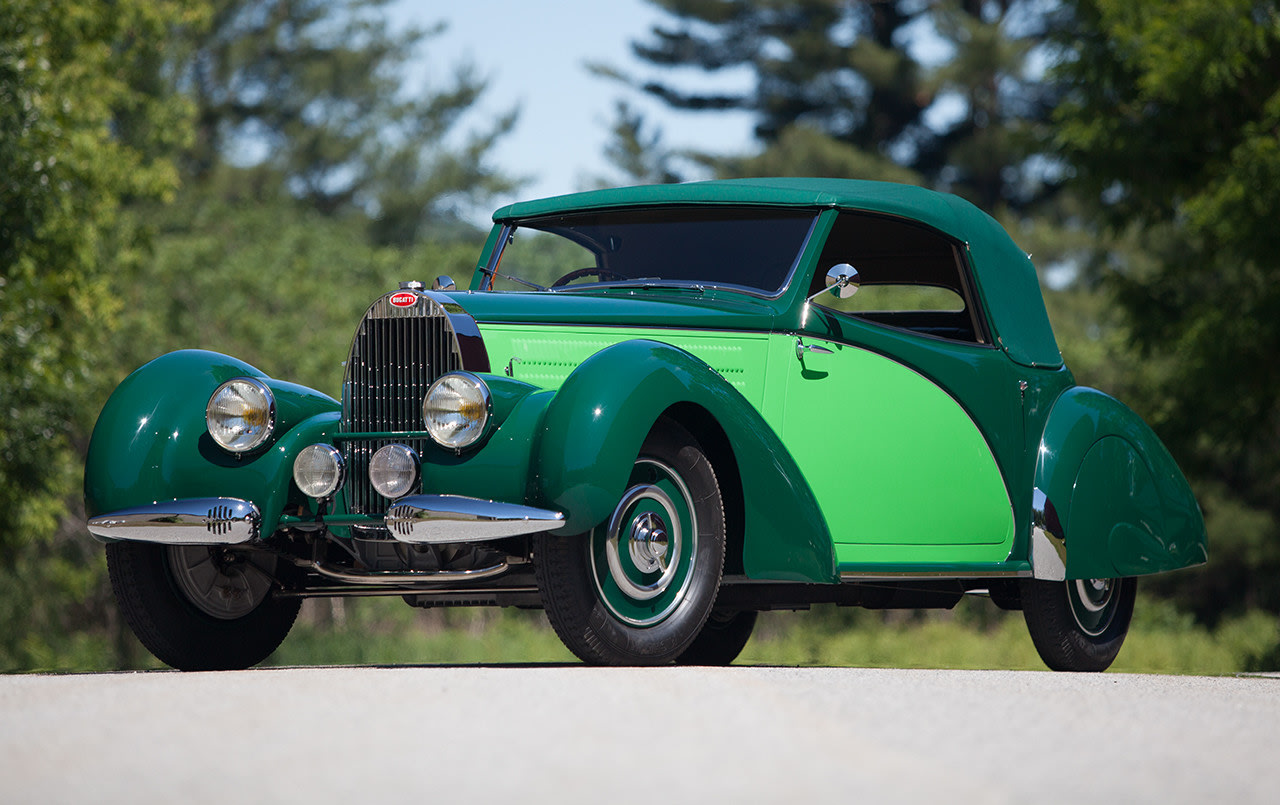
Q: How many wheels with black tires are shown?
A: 4